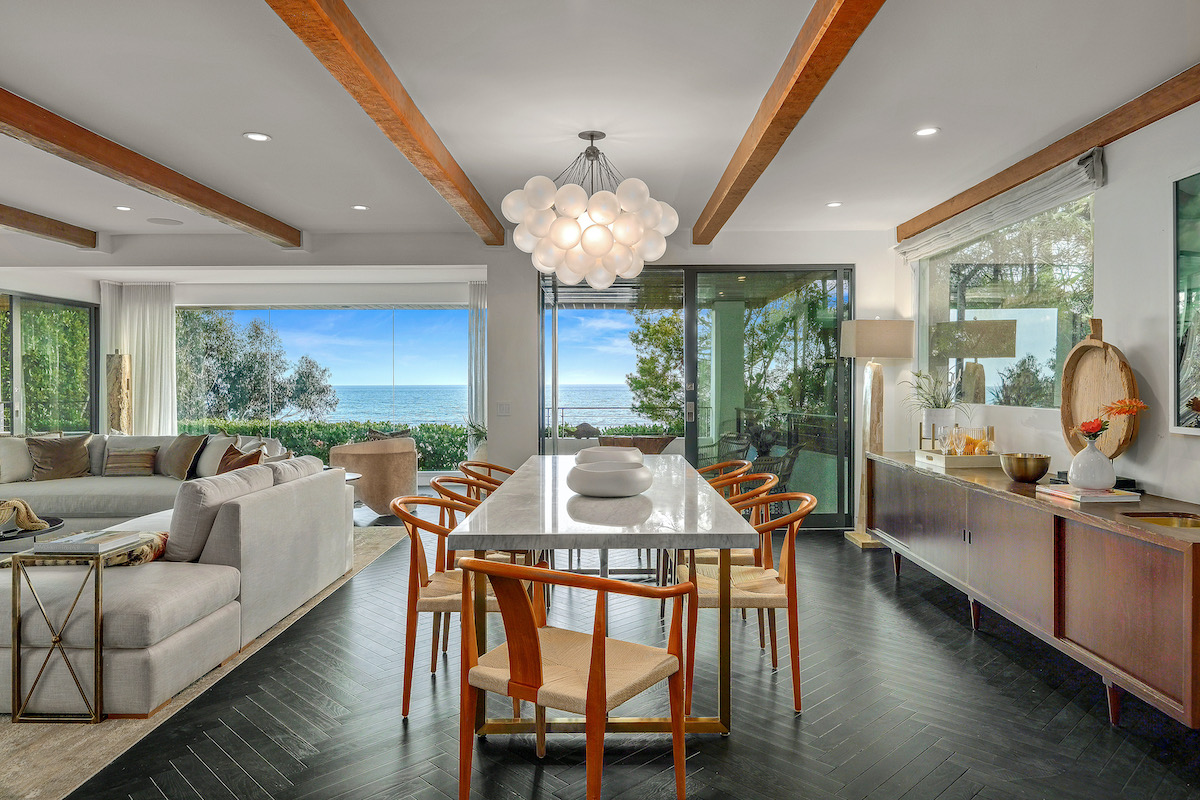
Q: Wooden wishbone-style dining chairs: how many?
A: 7